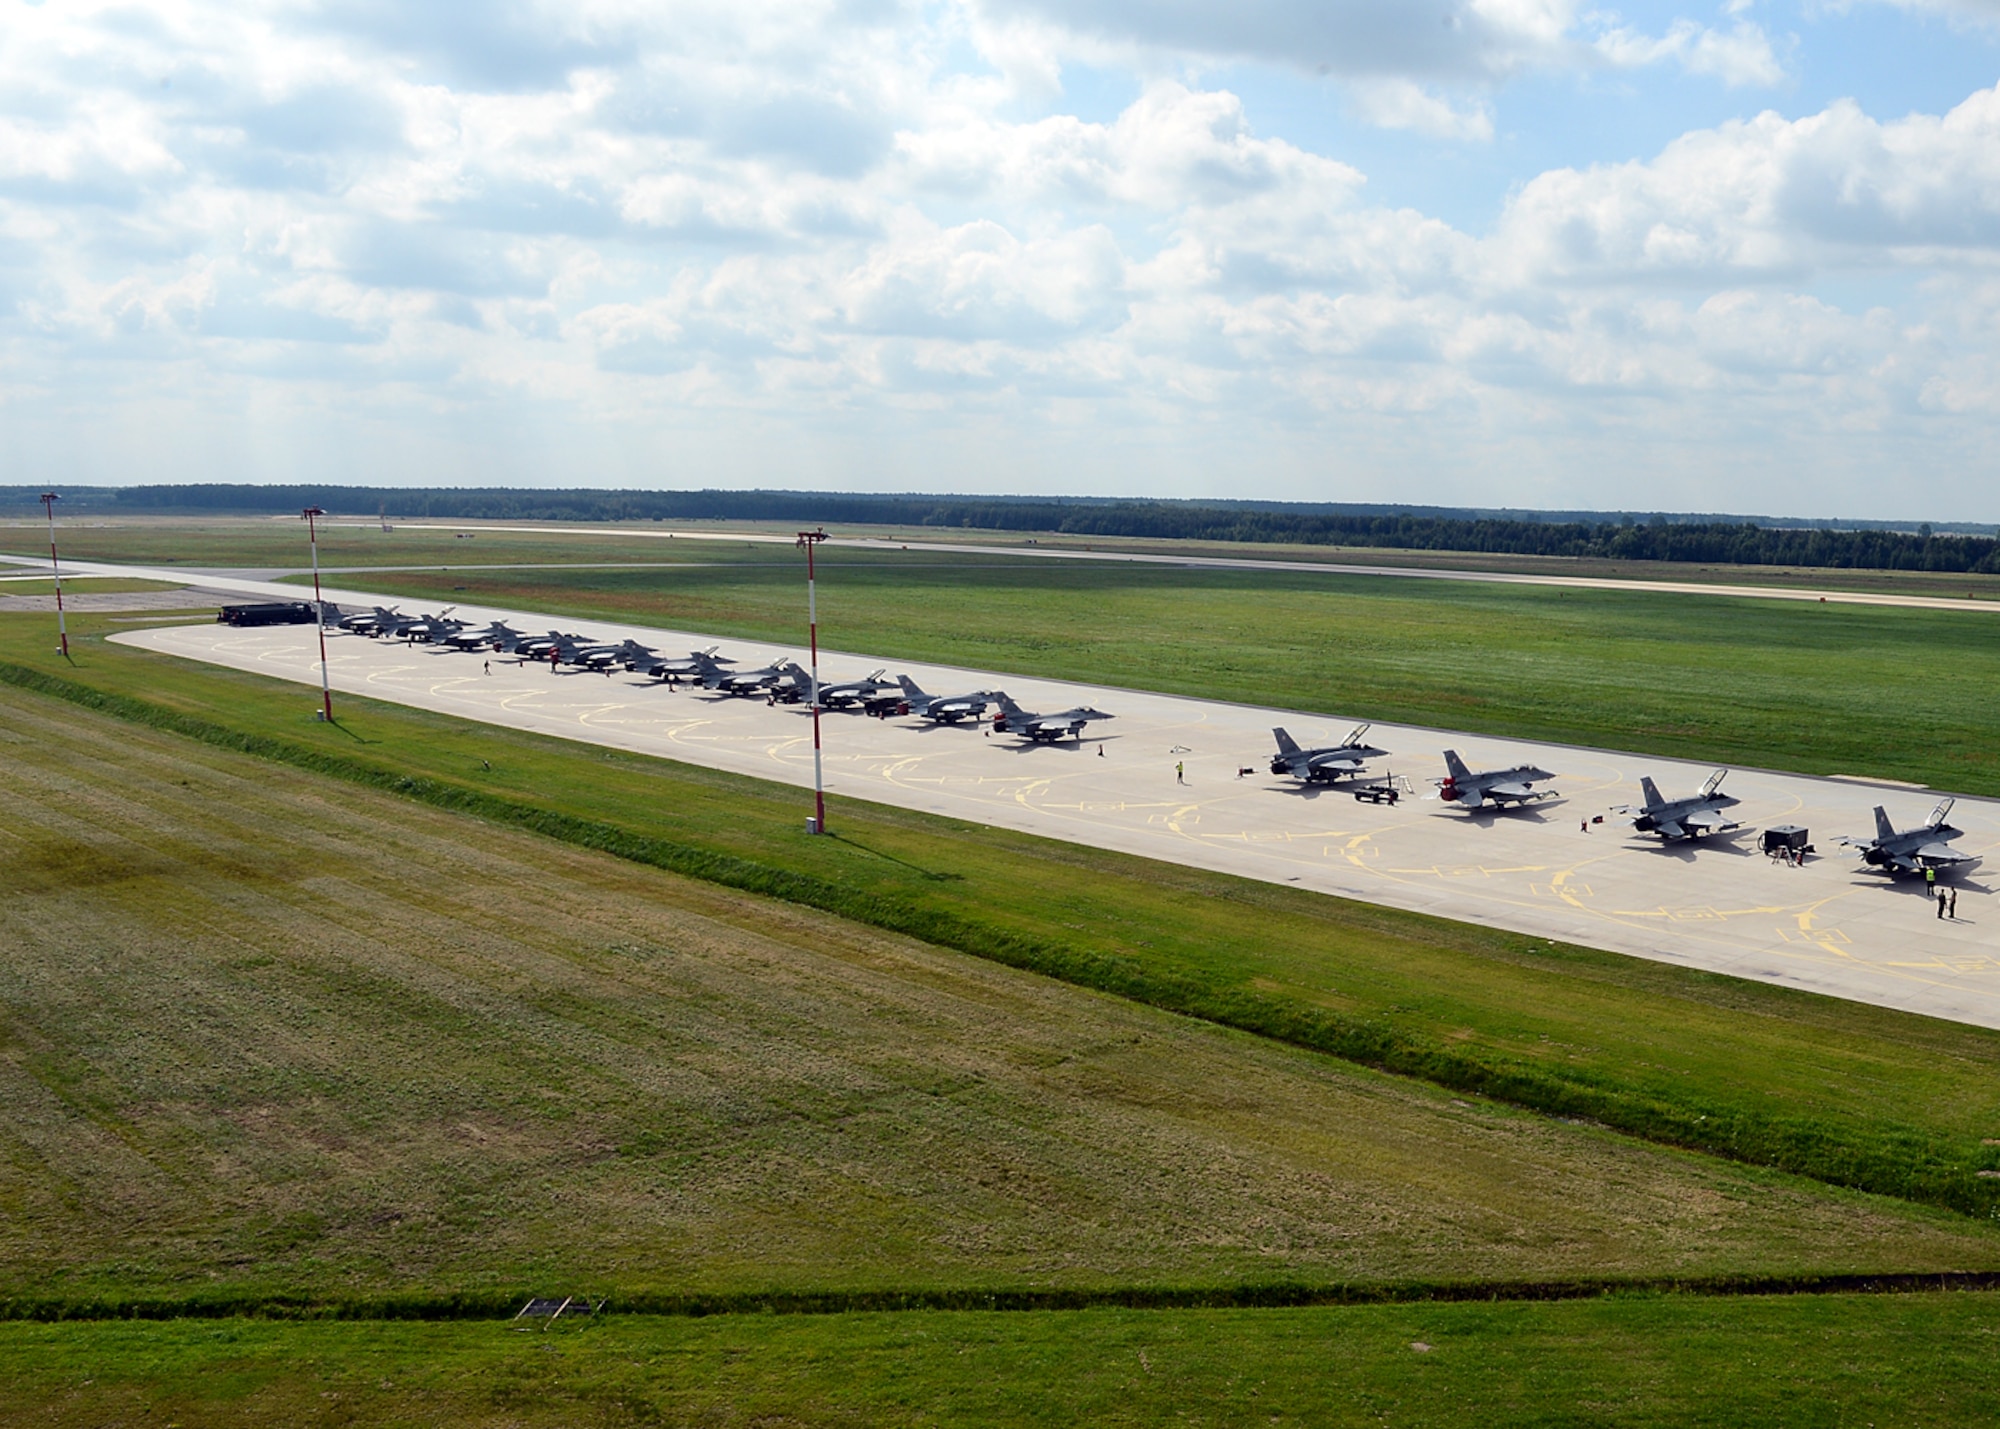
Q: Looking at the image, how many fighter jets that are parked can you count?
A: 14